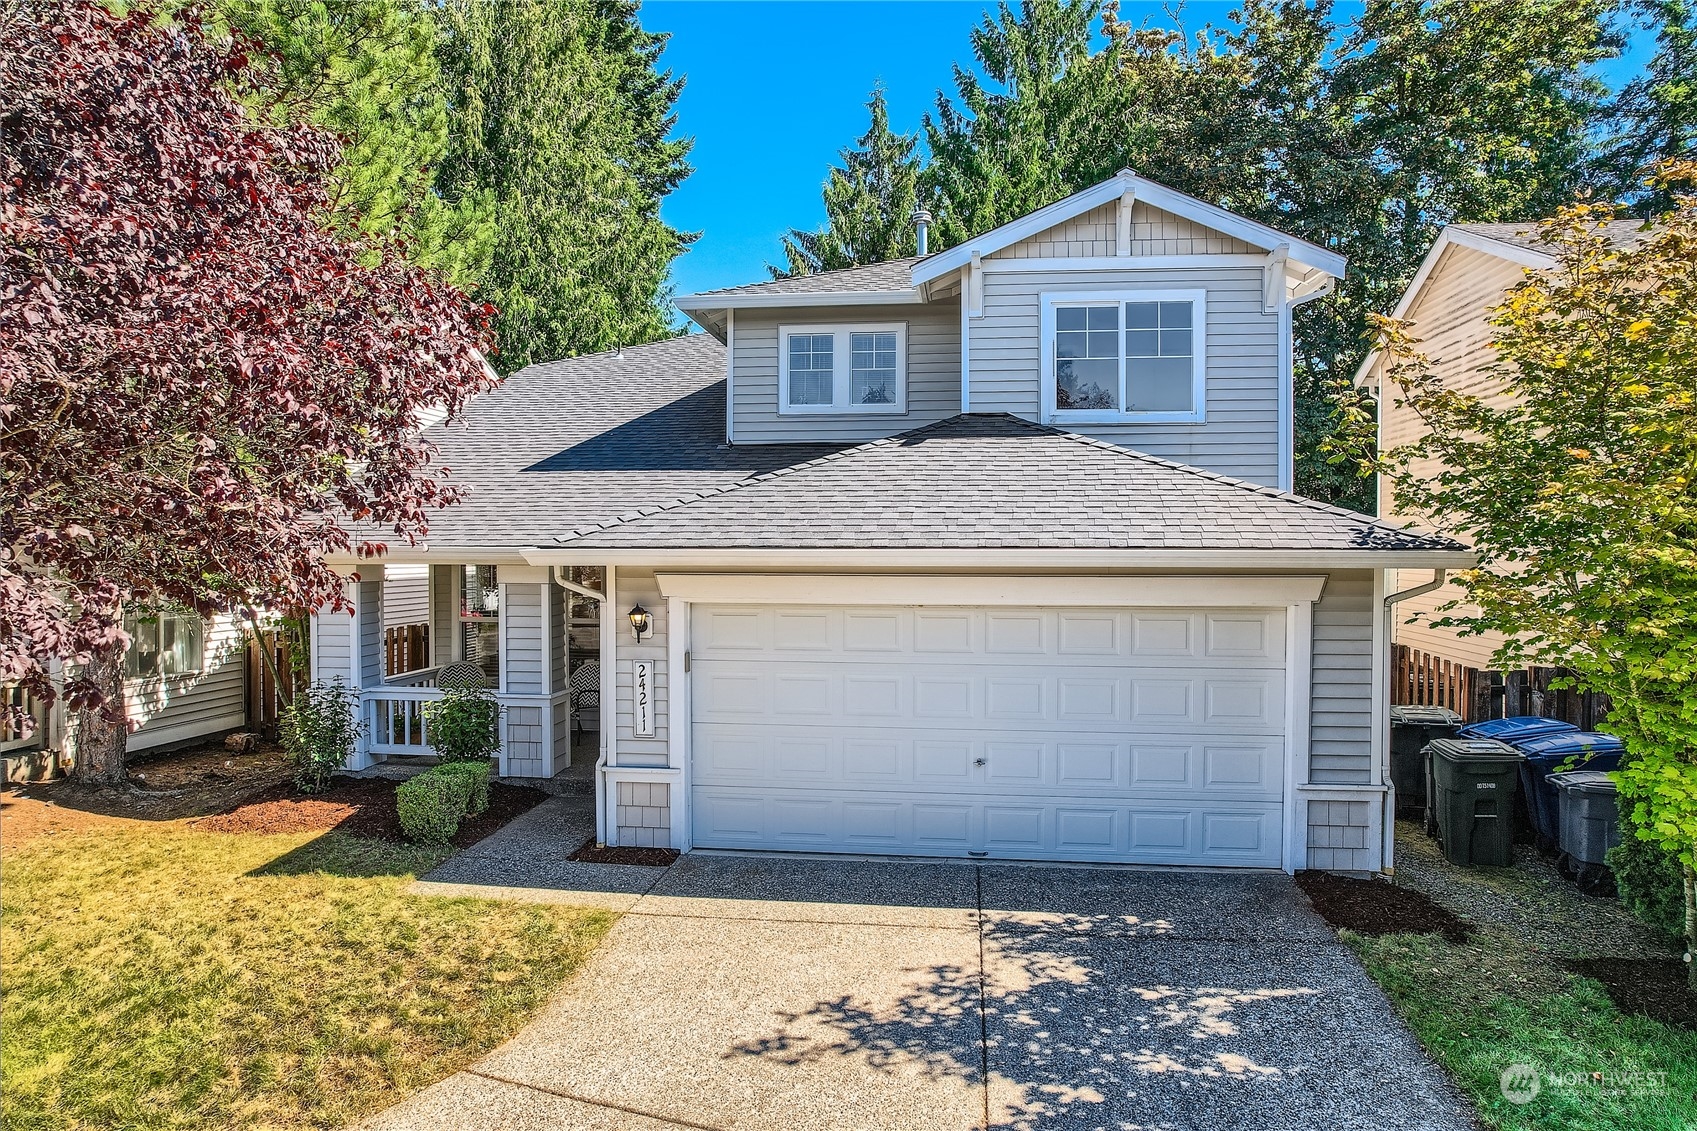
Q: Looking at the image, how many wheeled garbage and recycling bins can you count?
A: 5